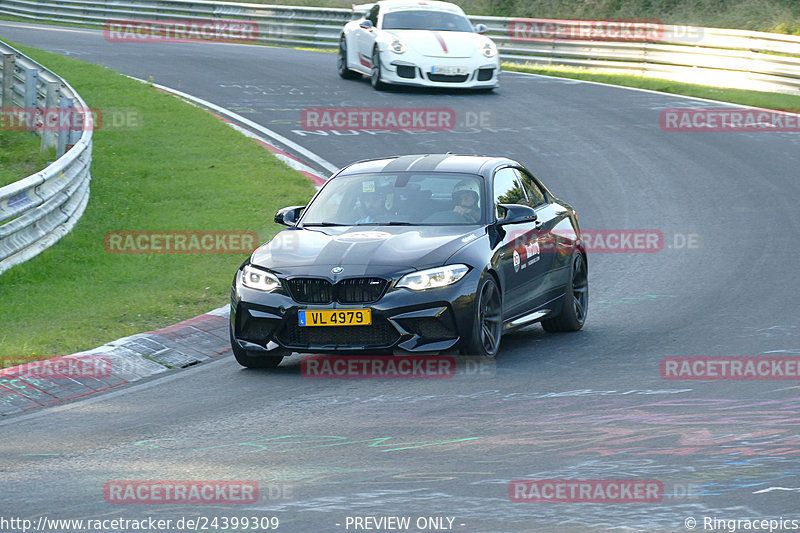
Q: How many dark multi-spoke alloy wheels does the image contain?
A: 2